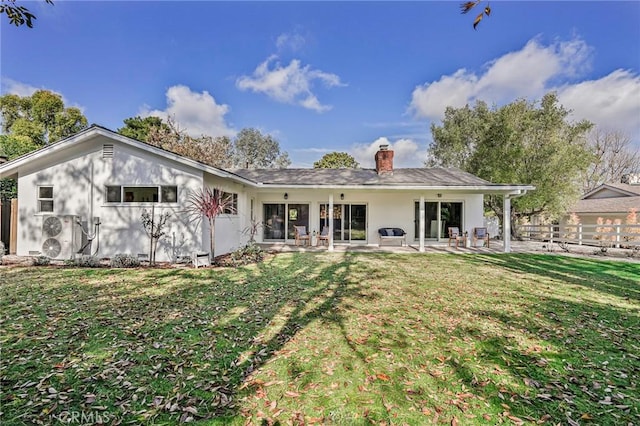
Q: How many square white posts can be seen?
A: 3